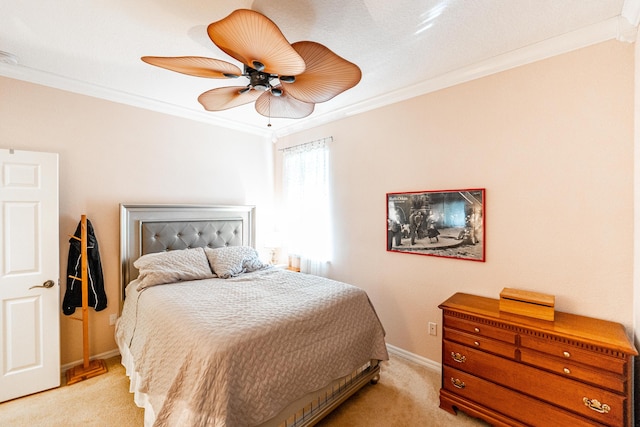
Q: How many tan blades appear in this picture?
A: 5